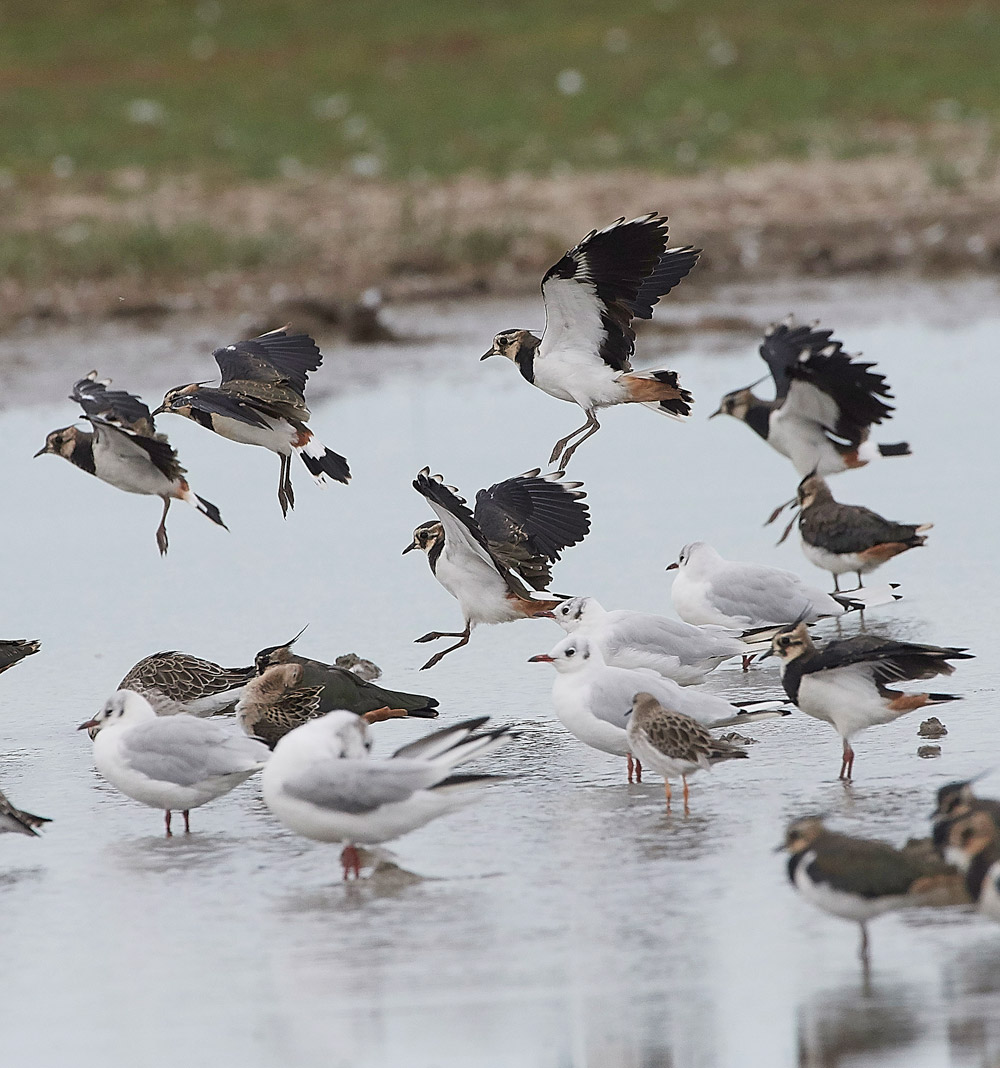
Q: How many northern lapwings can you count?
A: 11